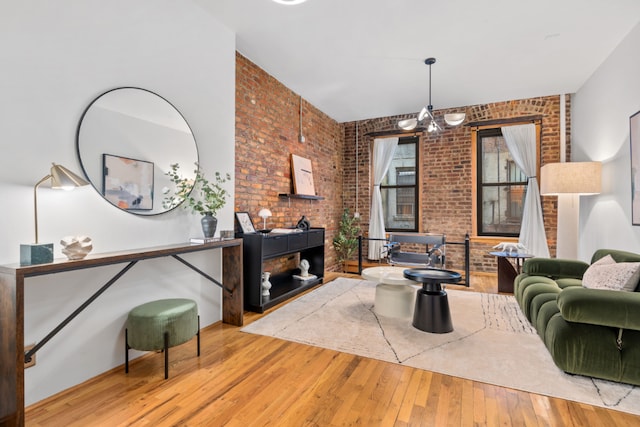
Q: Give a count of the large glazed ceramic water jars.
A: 0